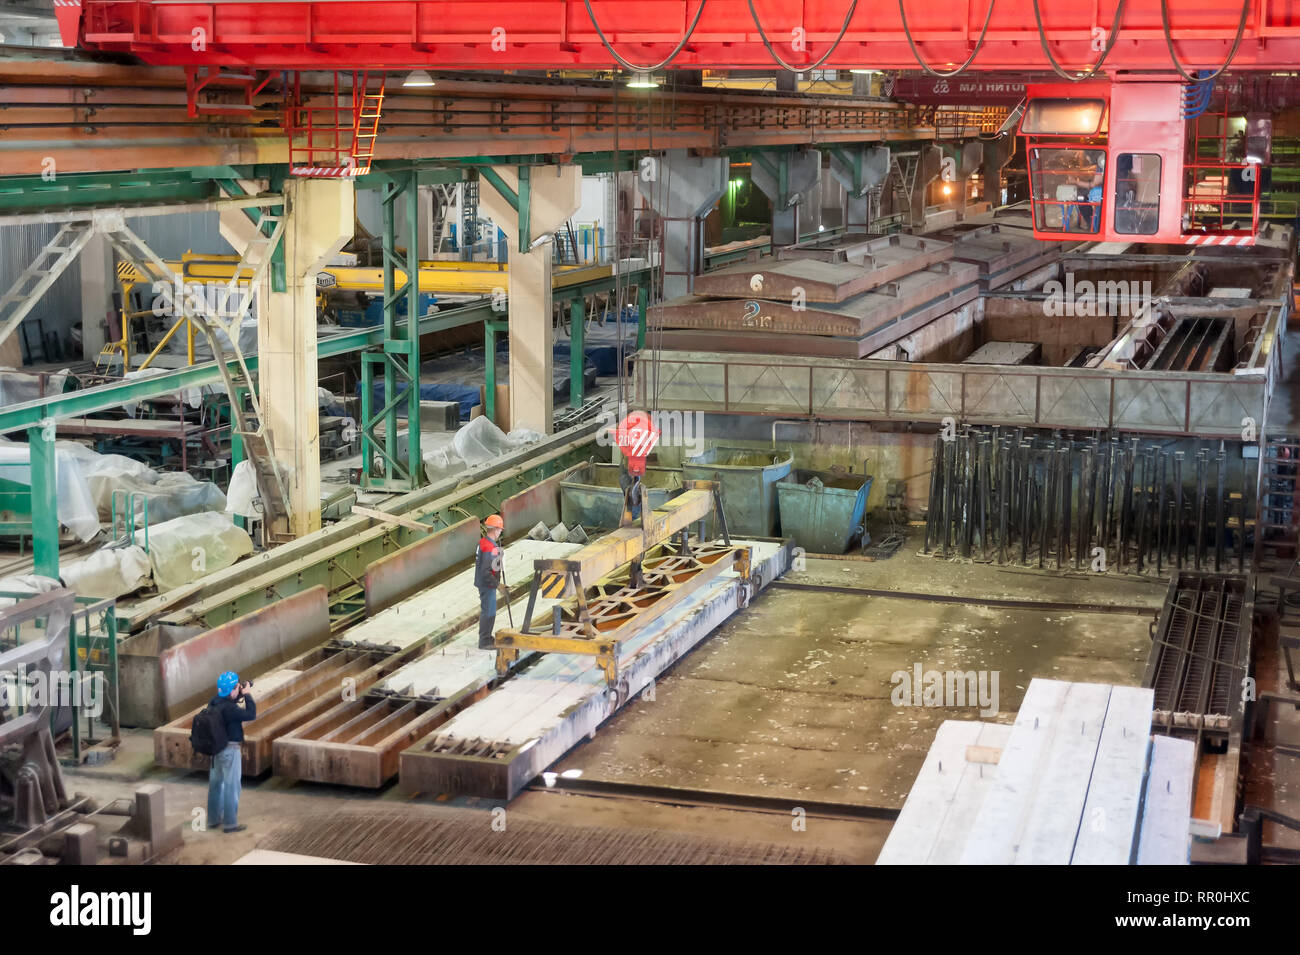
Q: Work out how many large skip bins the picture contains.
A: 3